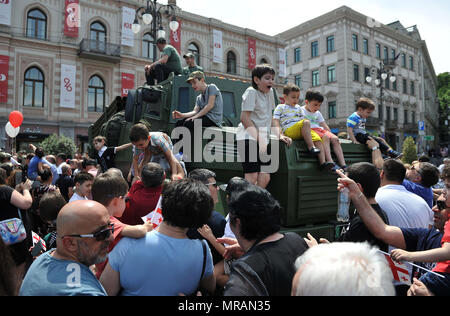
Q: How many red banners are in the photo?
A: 5